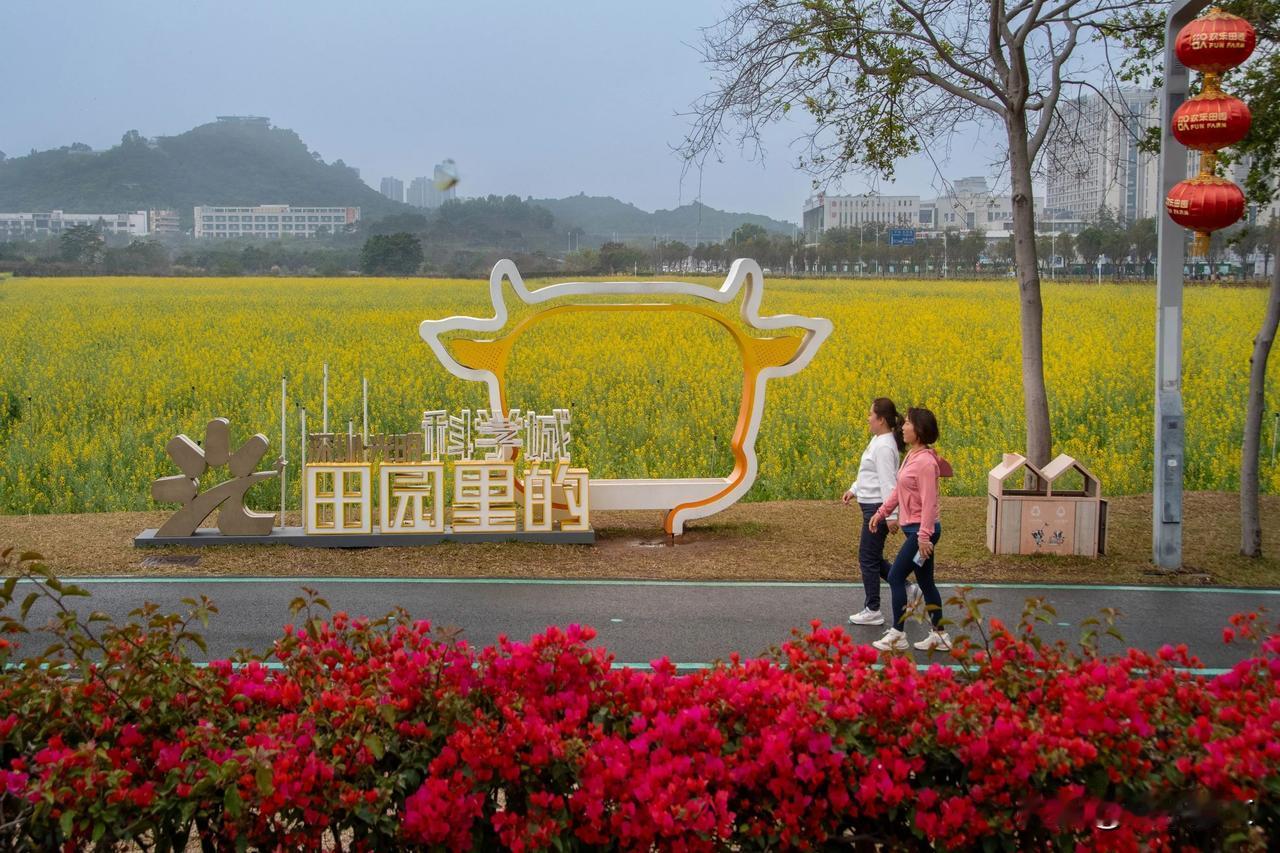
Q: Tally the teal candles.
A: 0